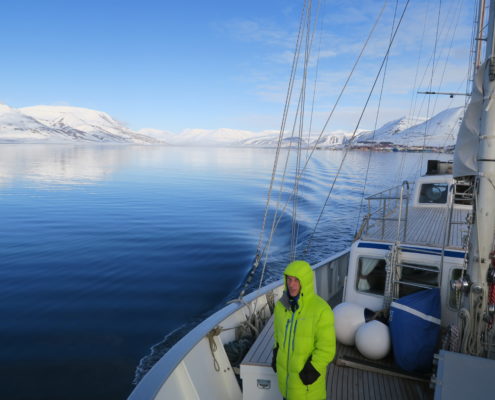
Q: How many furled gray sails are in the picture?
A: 1